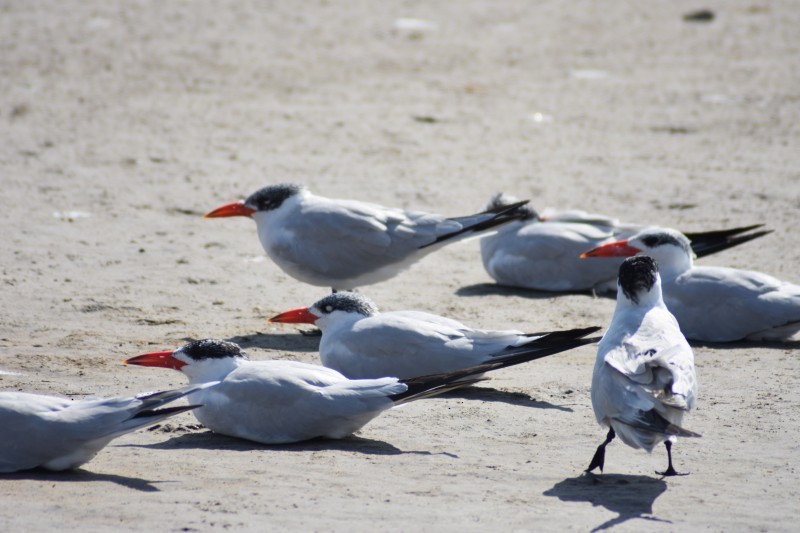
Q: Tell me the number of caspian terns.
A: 7